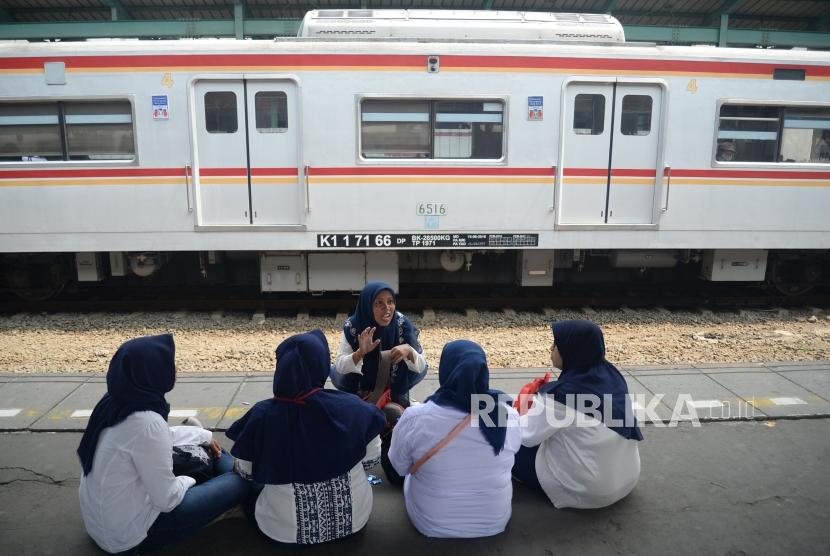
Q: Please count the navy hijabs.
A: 5